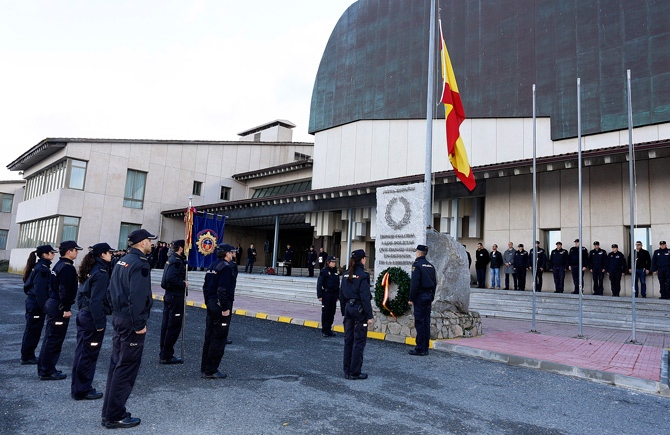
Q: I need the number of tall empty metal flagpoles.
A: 3